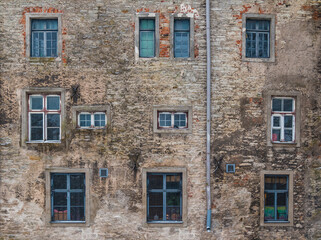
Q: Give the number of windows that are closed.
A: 11